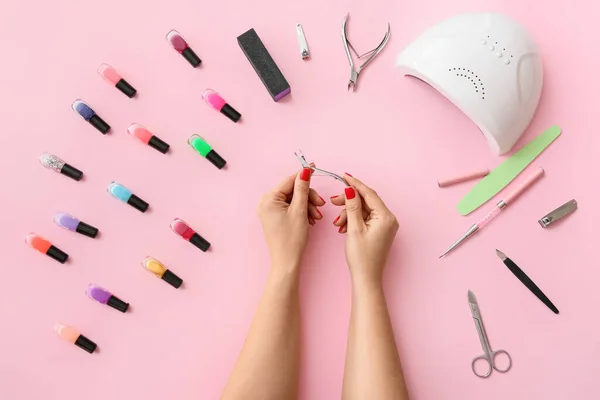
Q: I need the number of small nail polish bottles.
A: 14